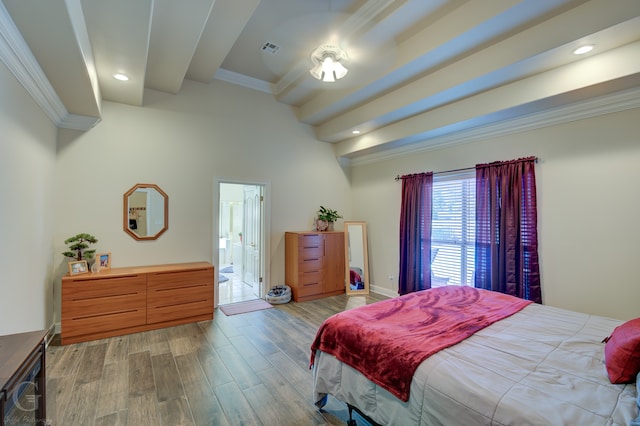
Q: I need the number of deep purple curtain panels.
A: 2